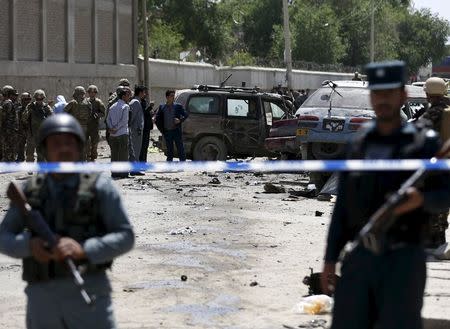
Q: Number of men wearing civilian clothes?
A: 4